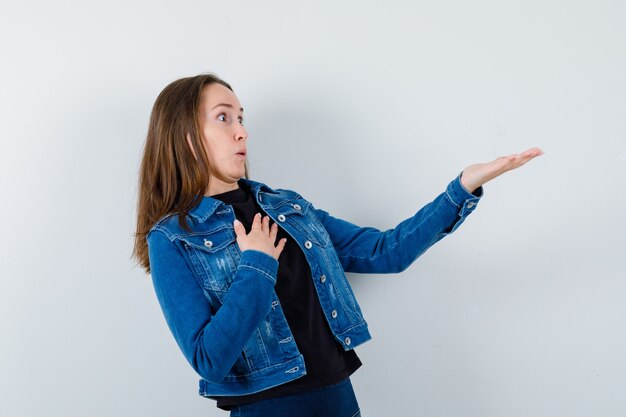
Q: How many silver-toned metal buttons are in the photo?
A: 8